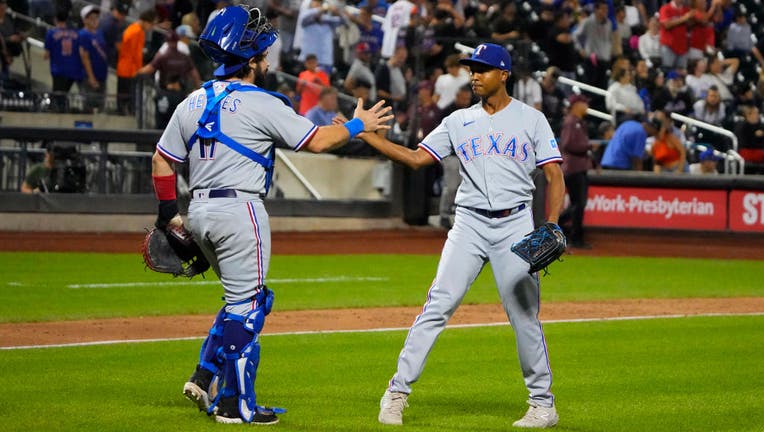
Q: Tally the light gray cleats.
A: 2